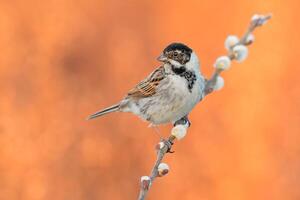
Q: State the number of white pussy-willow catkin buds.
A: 10